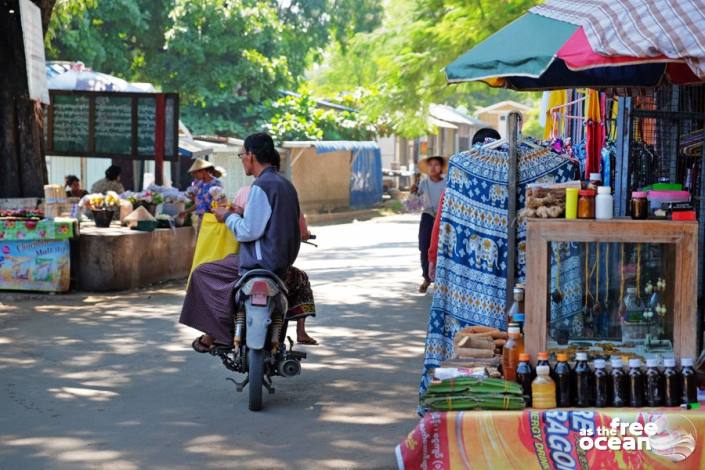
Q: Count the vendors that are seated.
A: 2